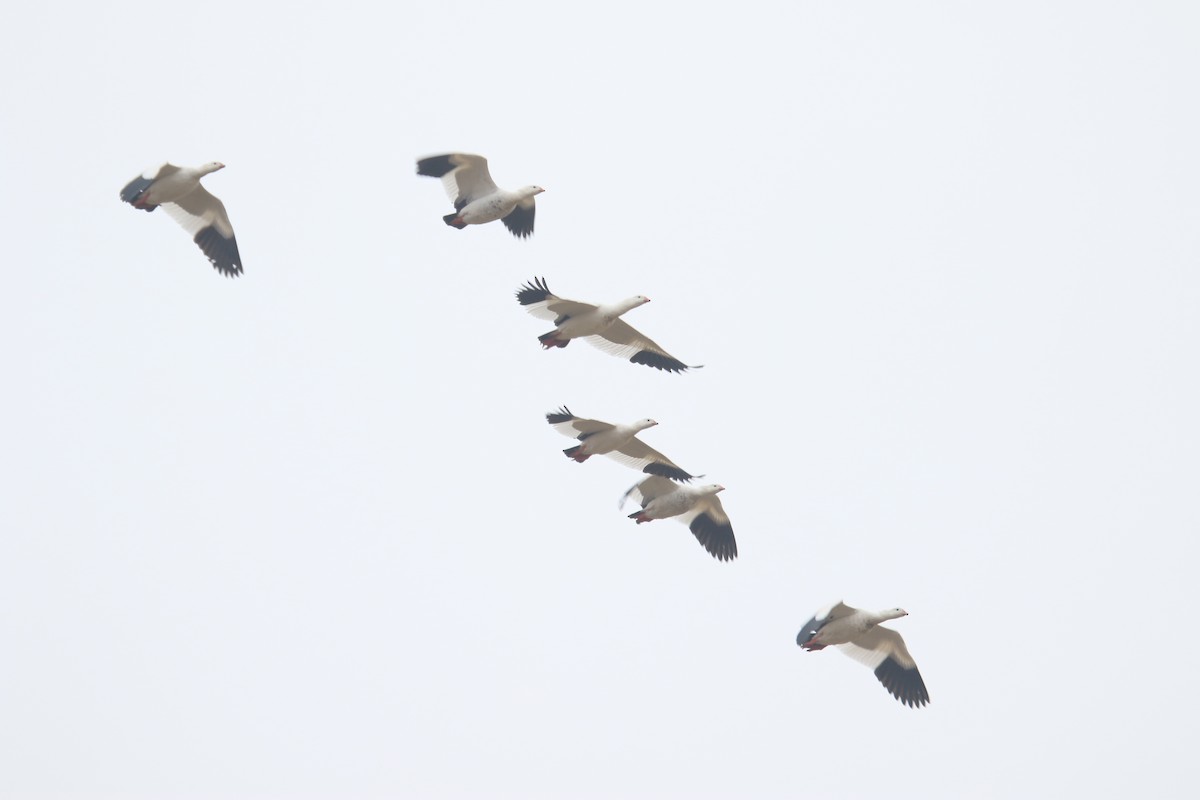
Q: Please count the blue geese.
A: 0